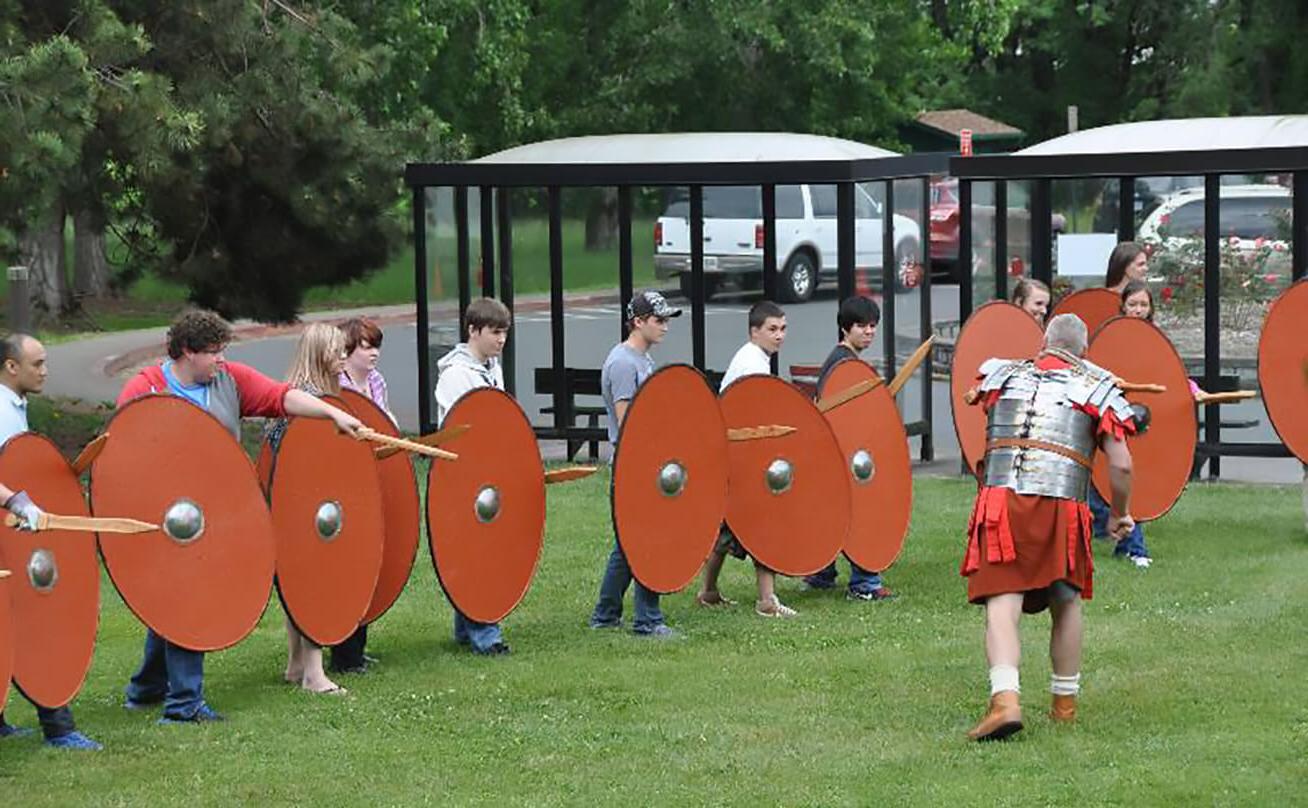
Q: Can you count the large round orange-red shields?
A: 13